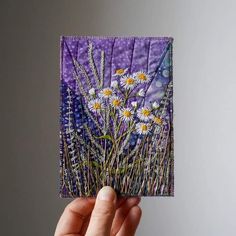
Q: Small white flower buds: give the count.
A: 5